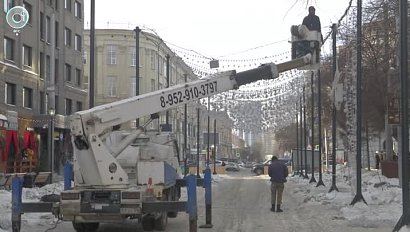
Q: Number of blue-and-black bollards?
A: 4